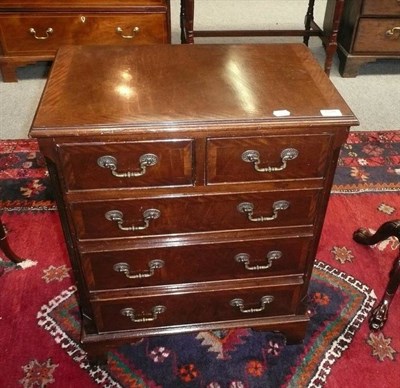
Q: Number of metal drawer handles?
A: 11